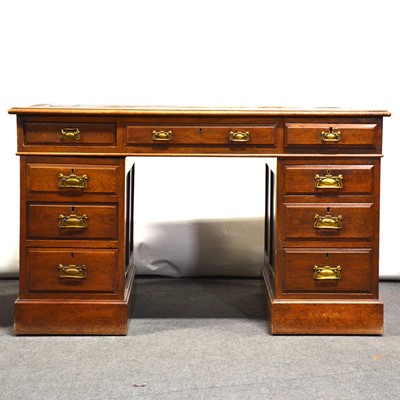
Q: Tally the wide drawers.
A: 1